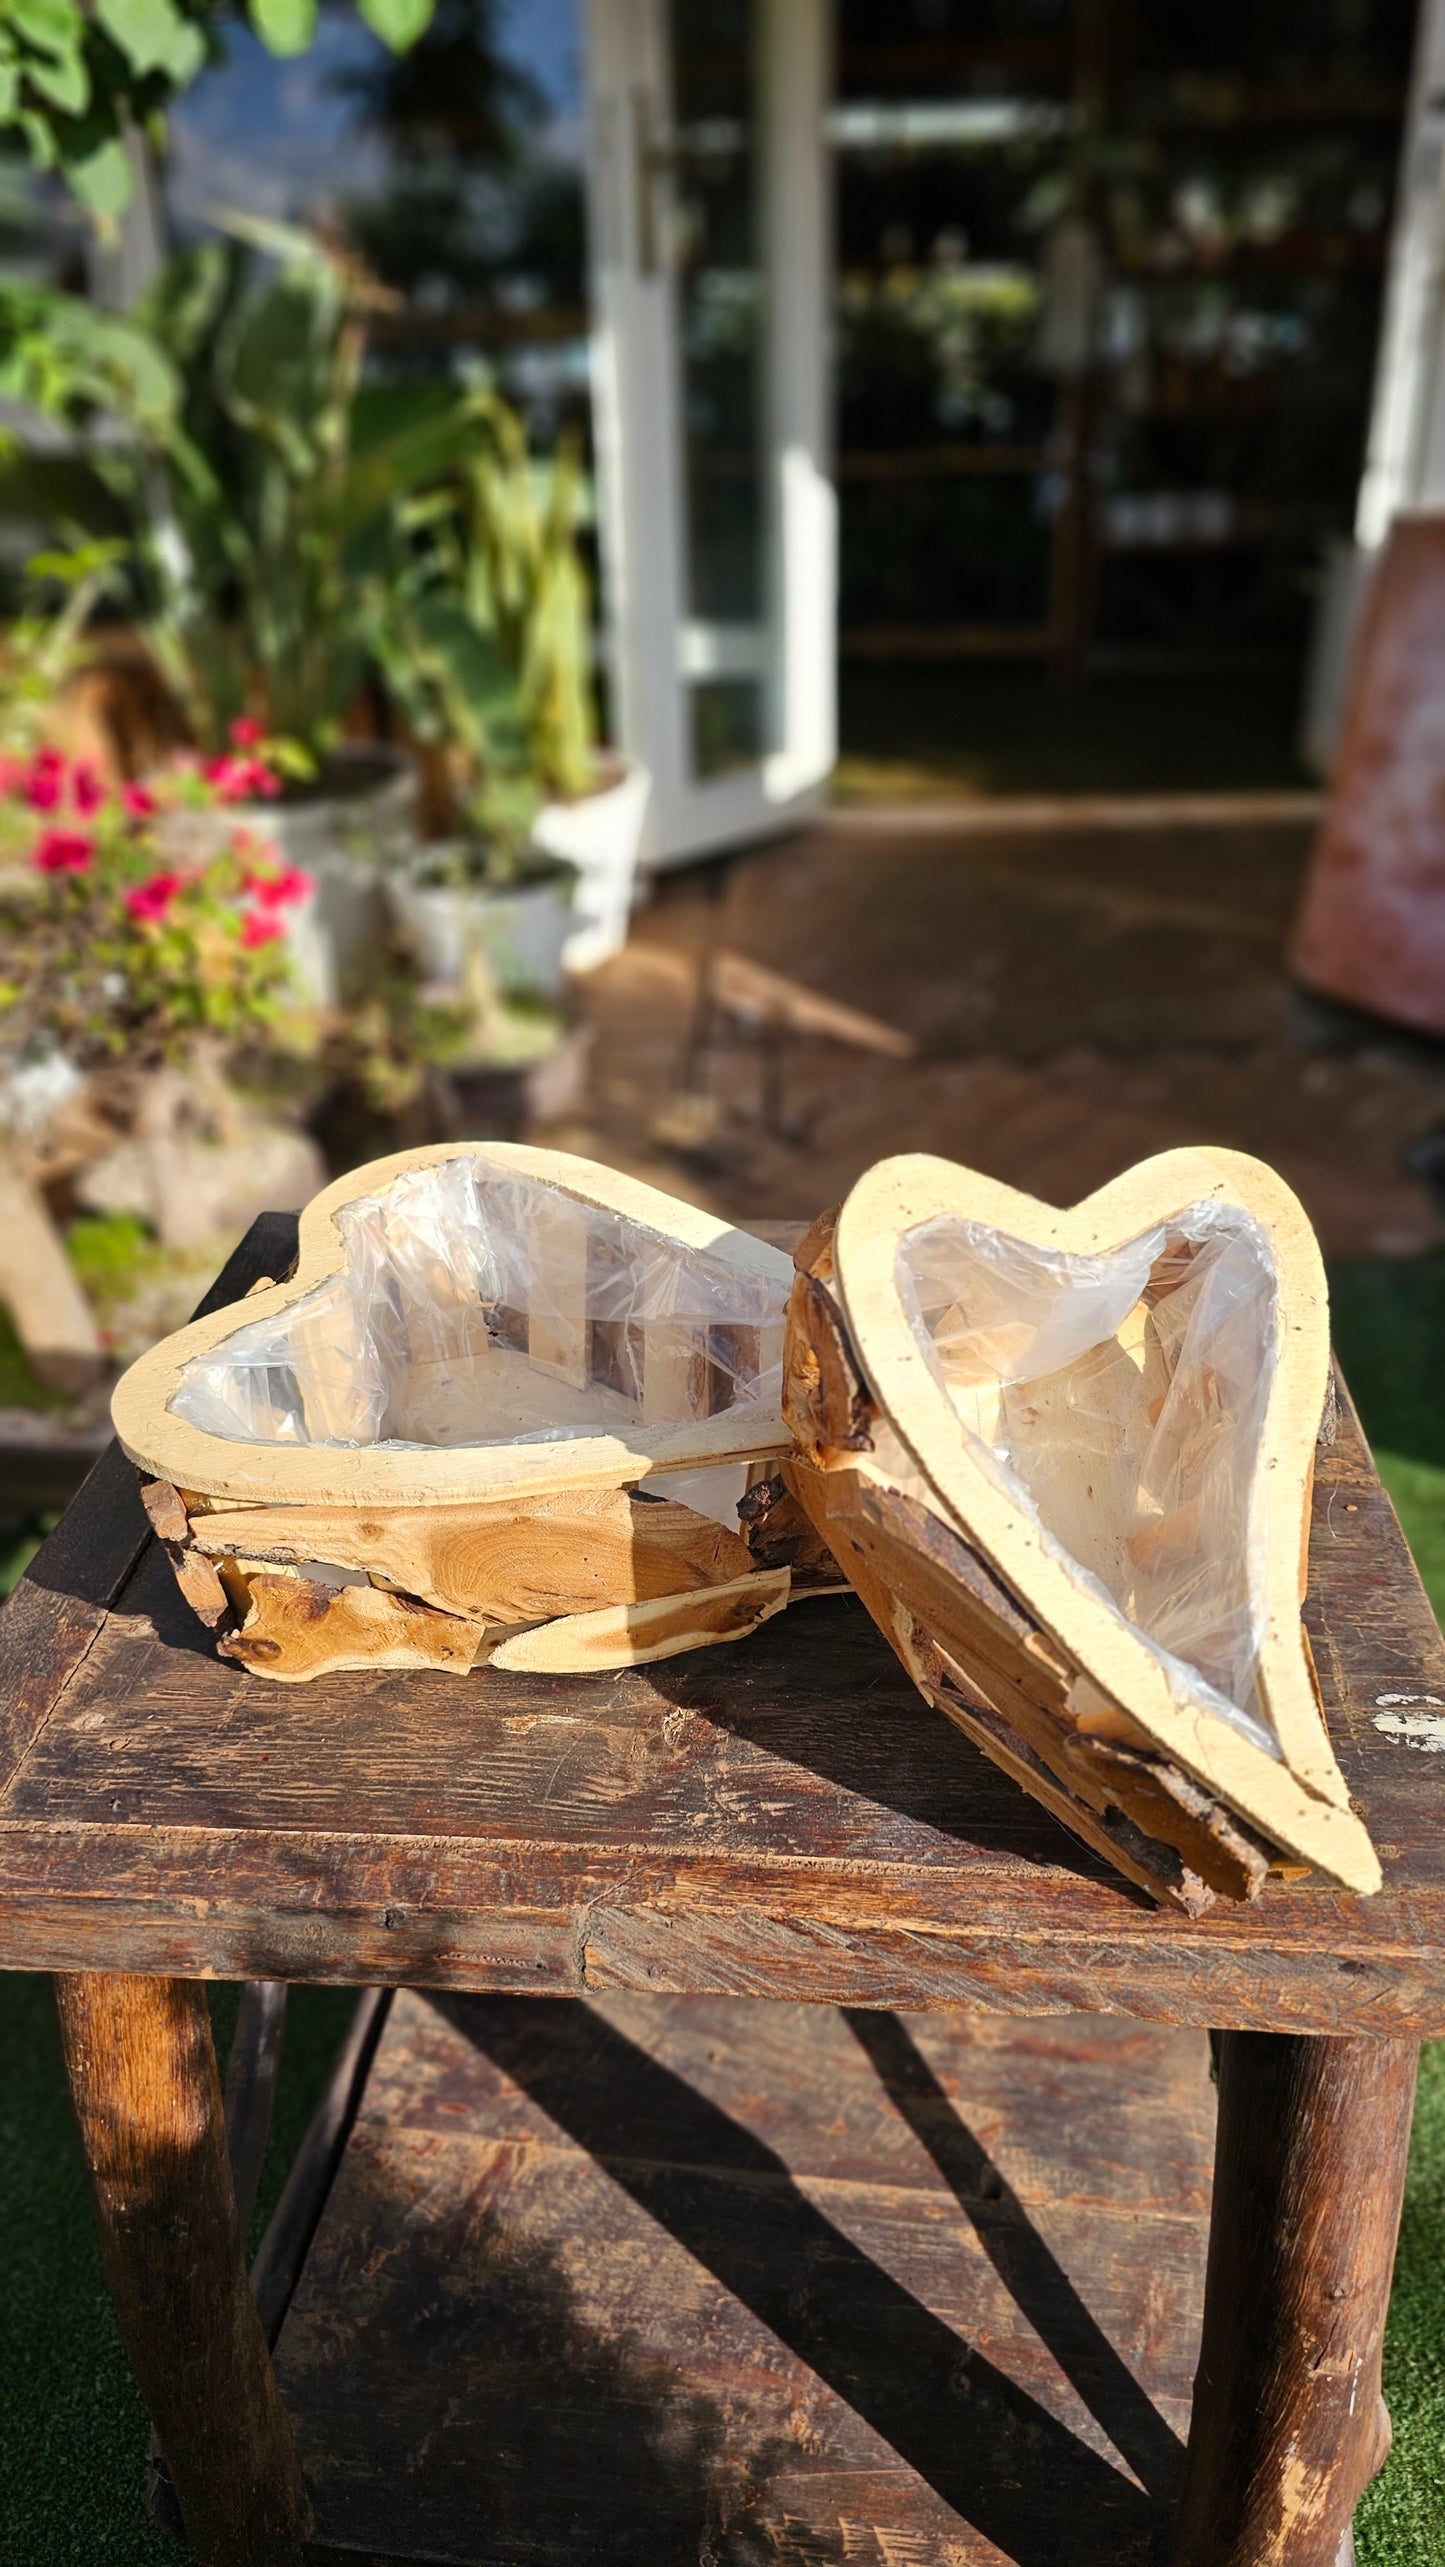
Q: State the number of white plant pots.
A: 3